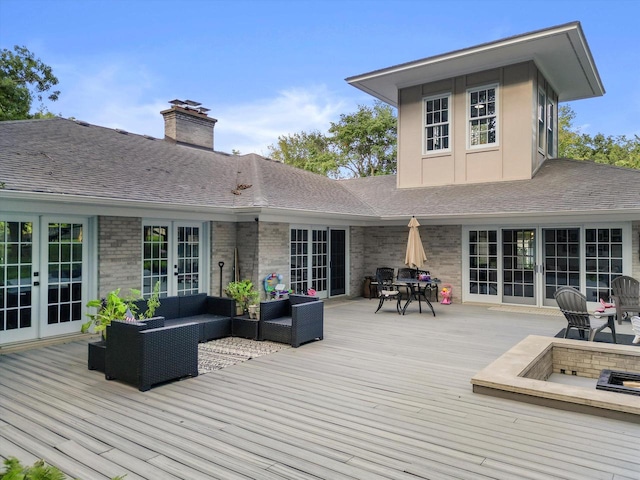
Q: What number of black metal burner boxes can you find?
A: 1